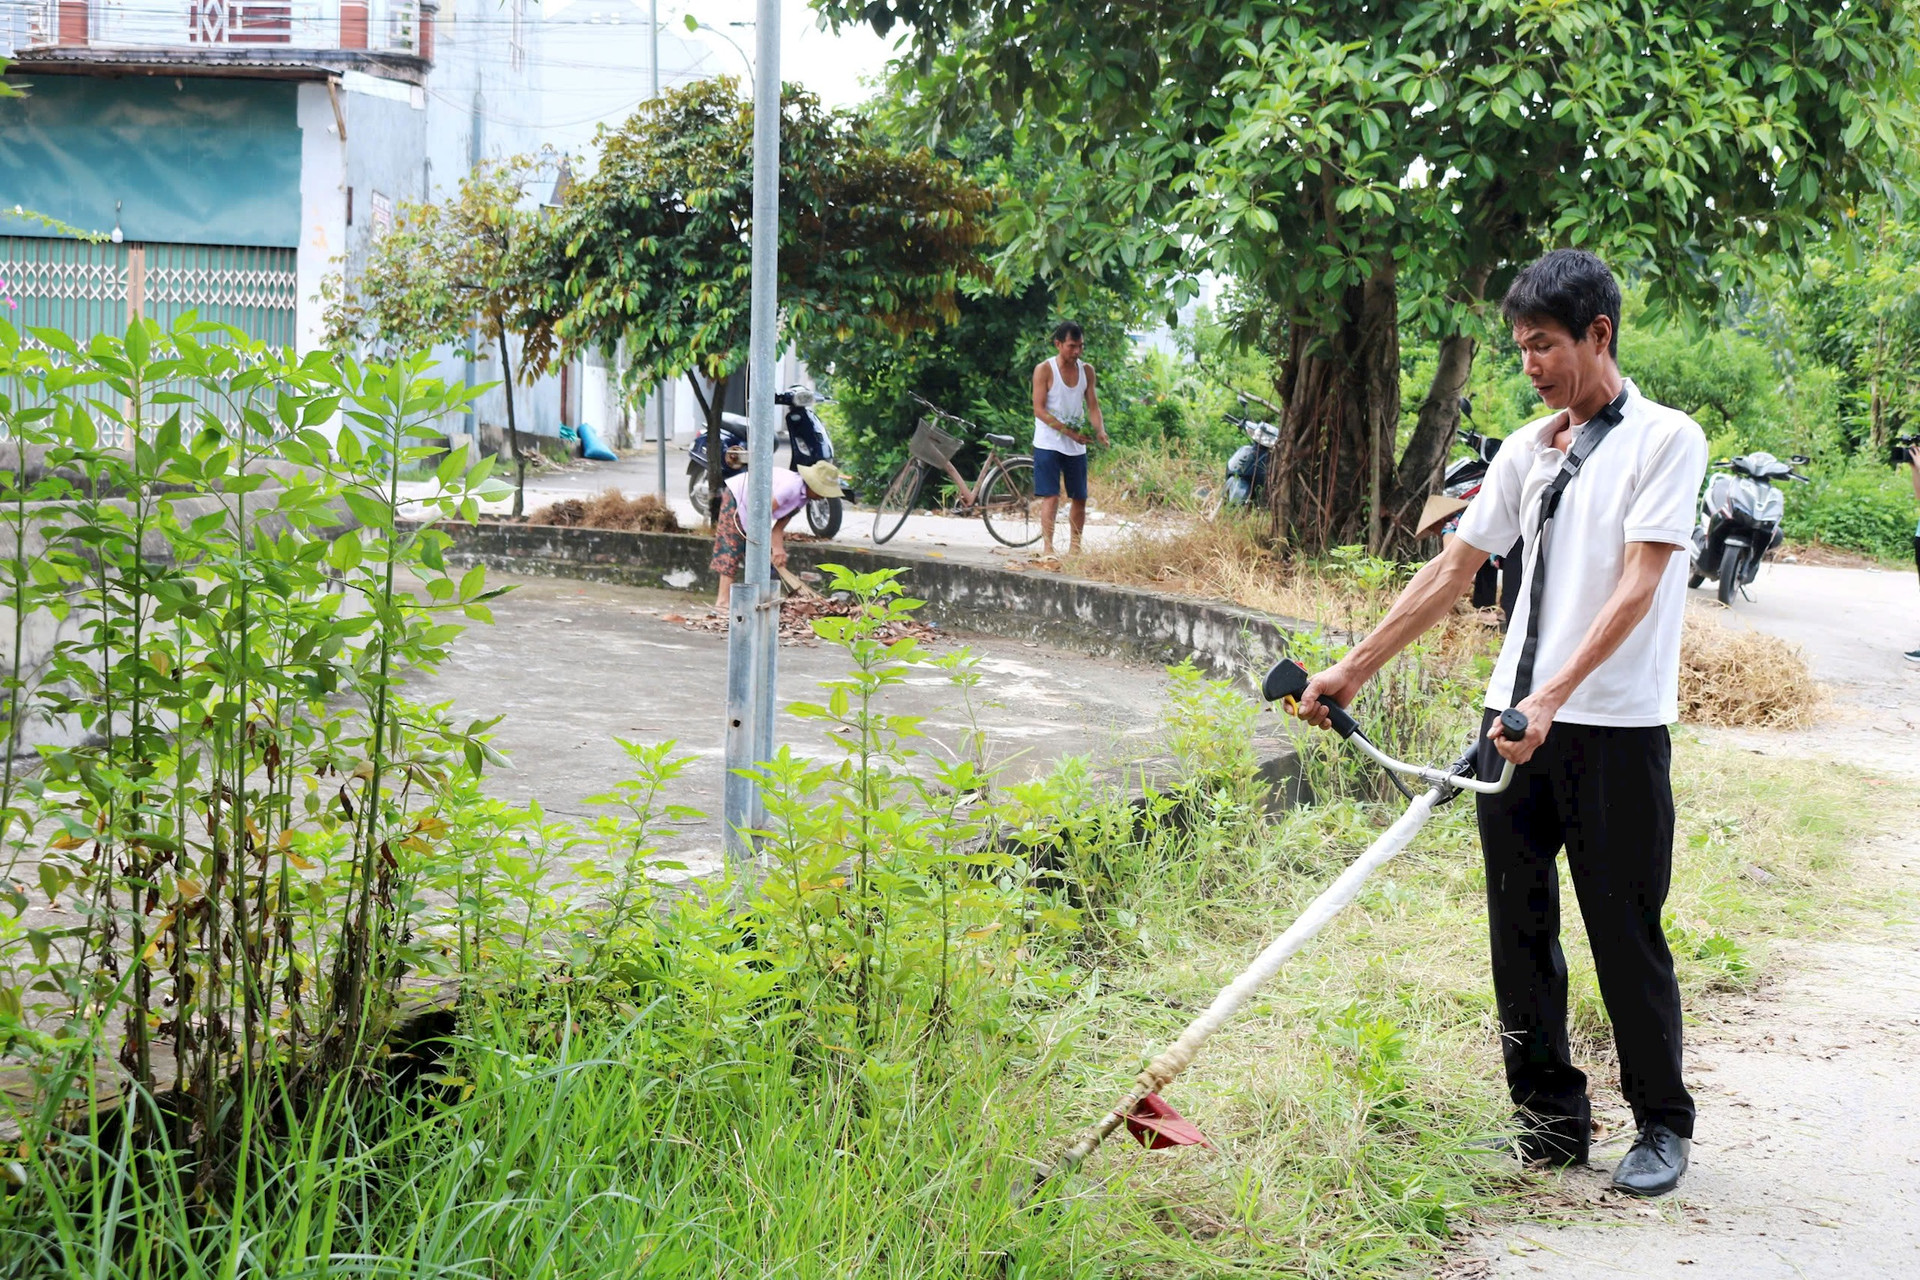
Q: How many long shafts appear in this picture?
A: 1